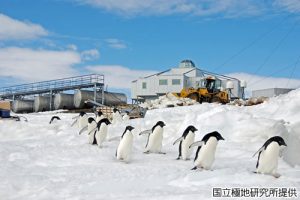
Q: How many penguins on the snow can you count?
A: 12